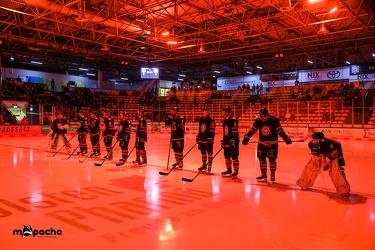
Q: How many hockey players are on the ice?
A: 11